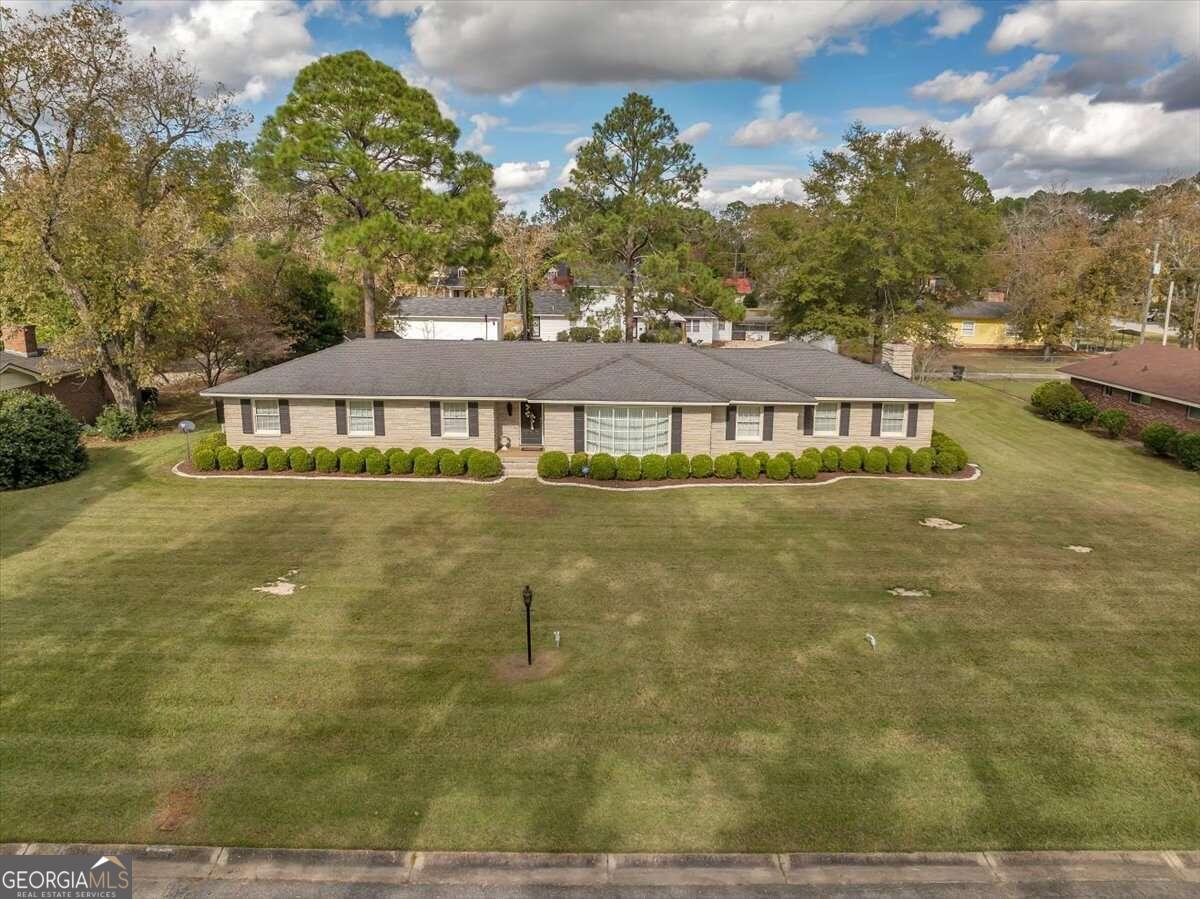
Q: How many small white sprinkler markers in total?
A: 2